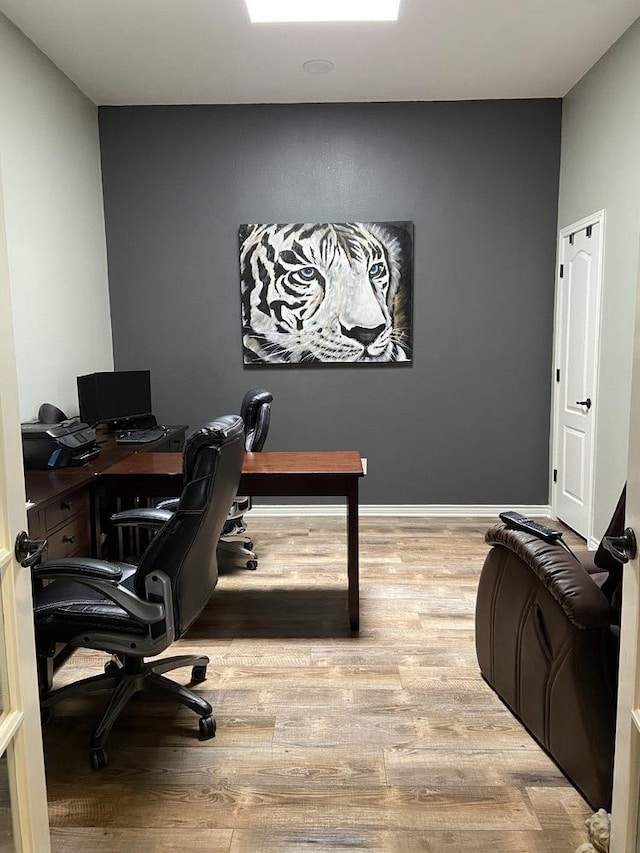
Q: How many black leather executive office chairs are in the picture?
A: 2